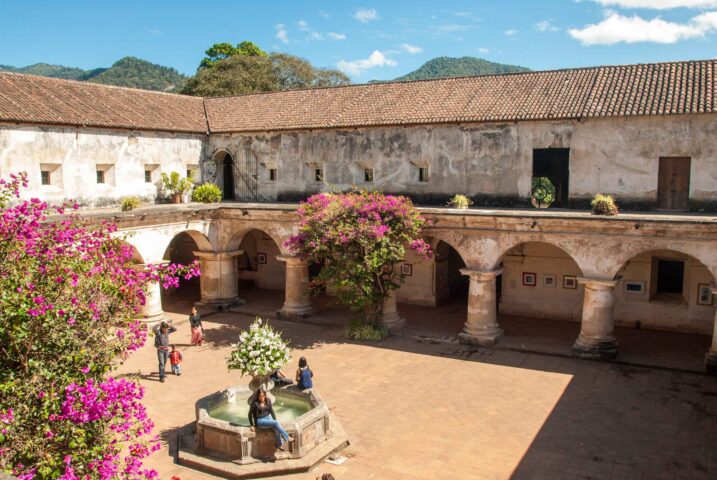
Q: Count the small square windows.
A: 8